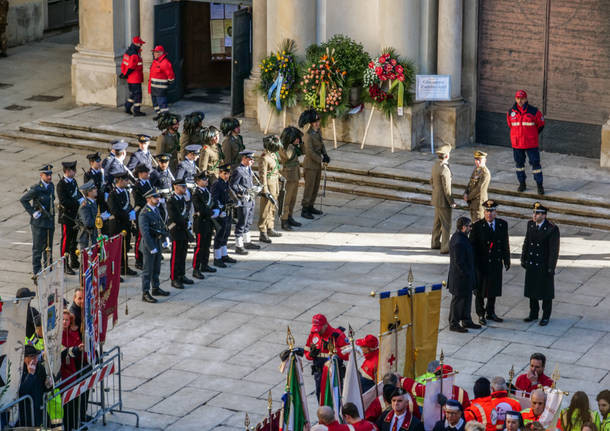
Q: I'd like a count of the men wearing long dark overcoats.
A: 3